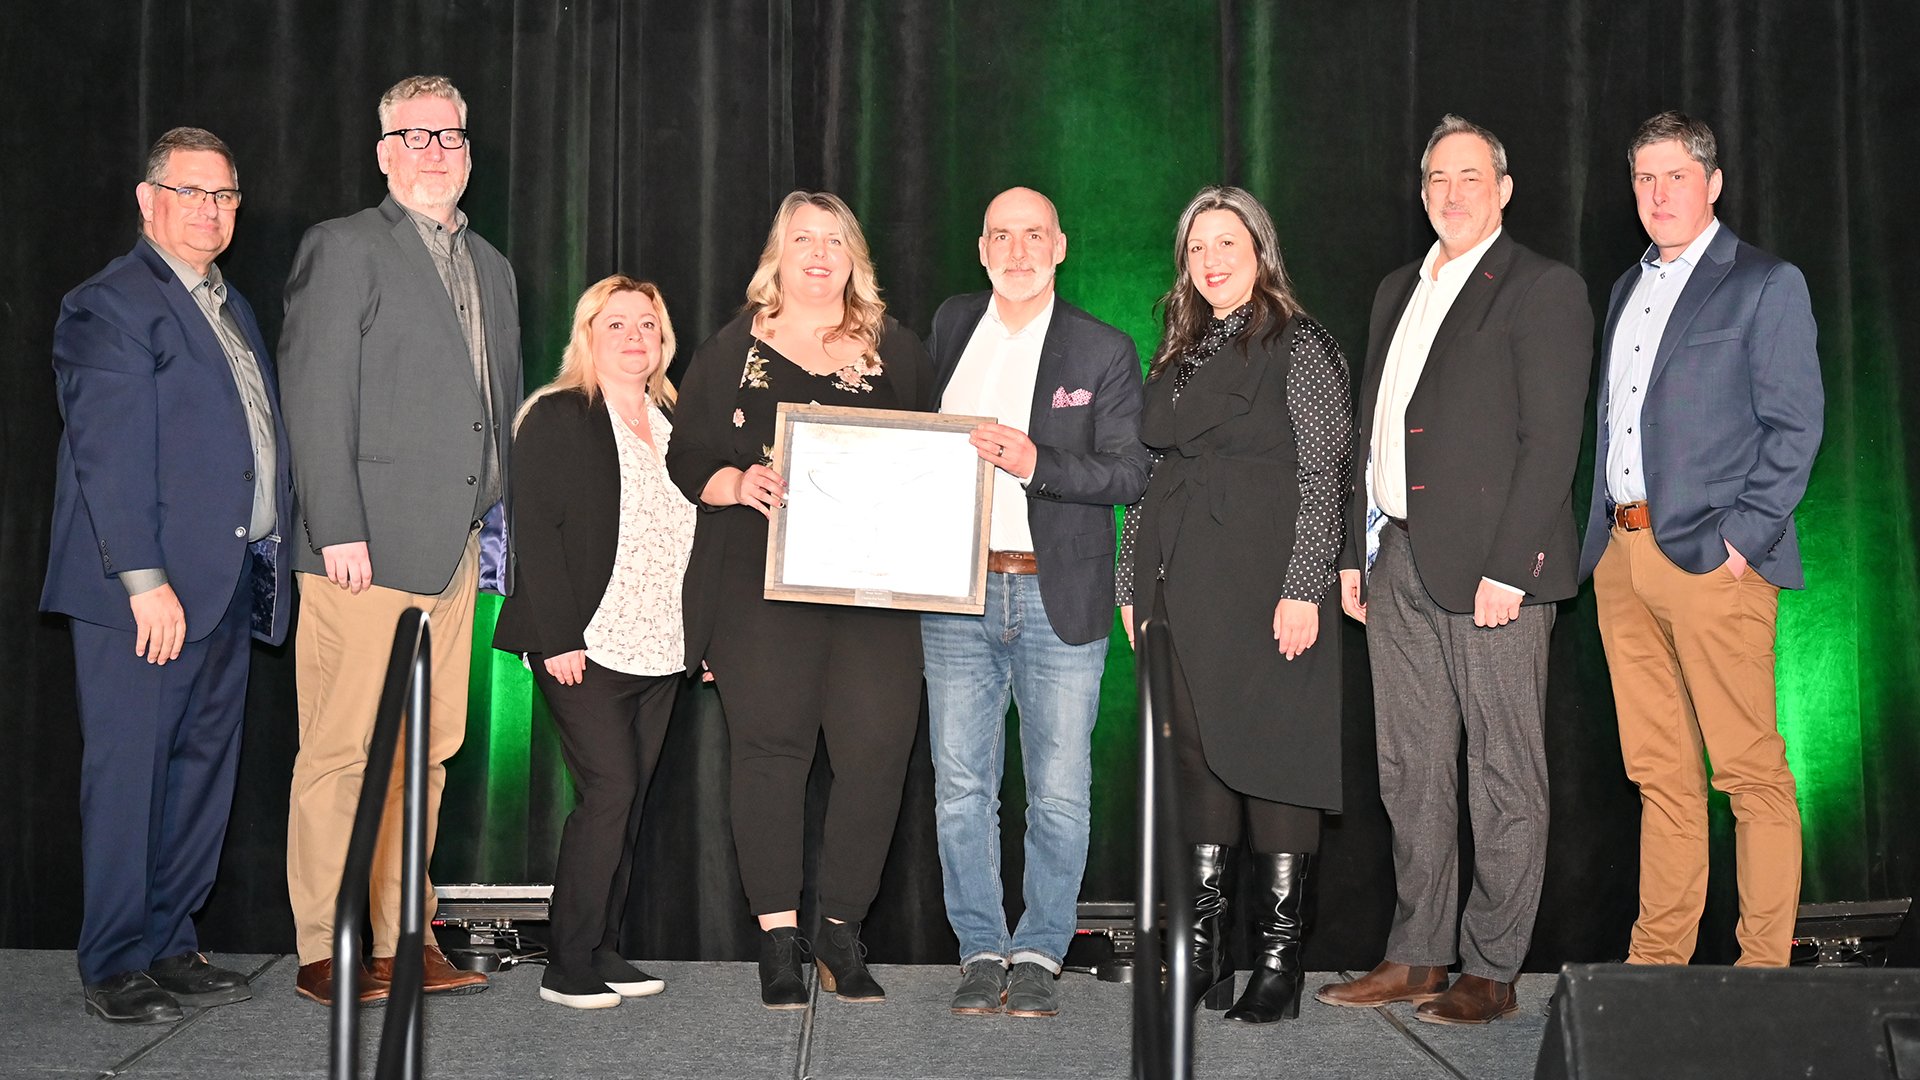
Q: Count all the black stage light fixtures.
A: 3